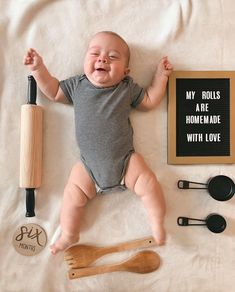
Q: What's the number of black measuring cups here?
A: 2